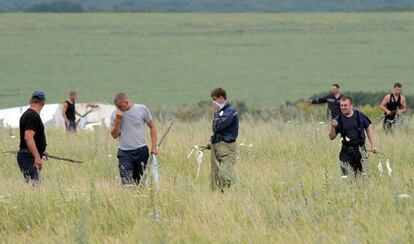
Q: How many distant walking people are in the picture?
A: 3